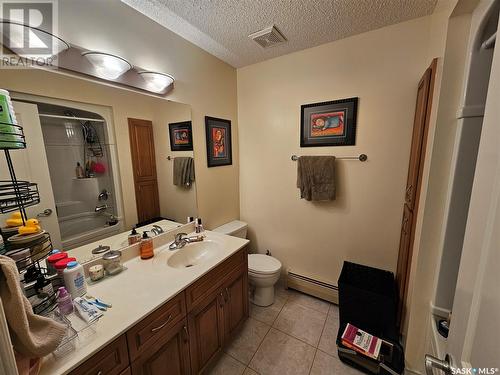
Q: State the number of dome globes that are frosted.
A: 3